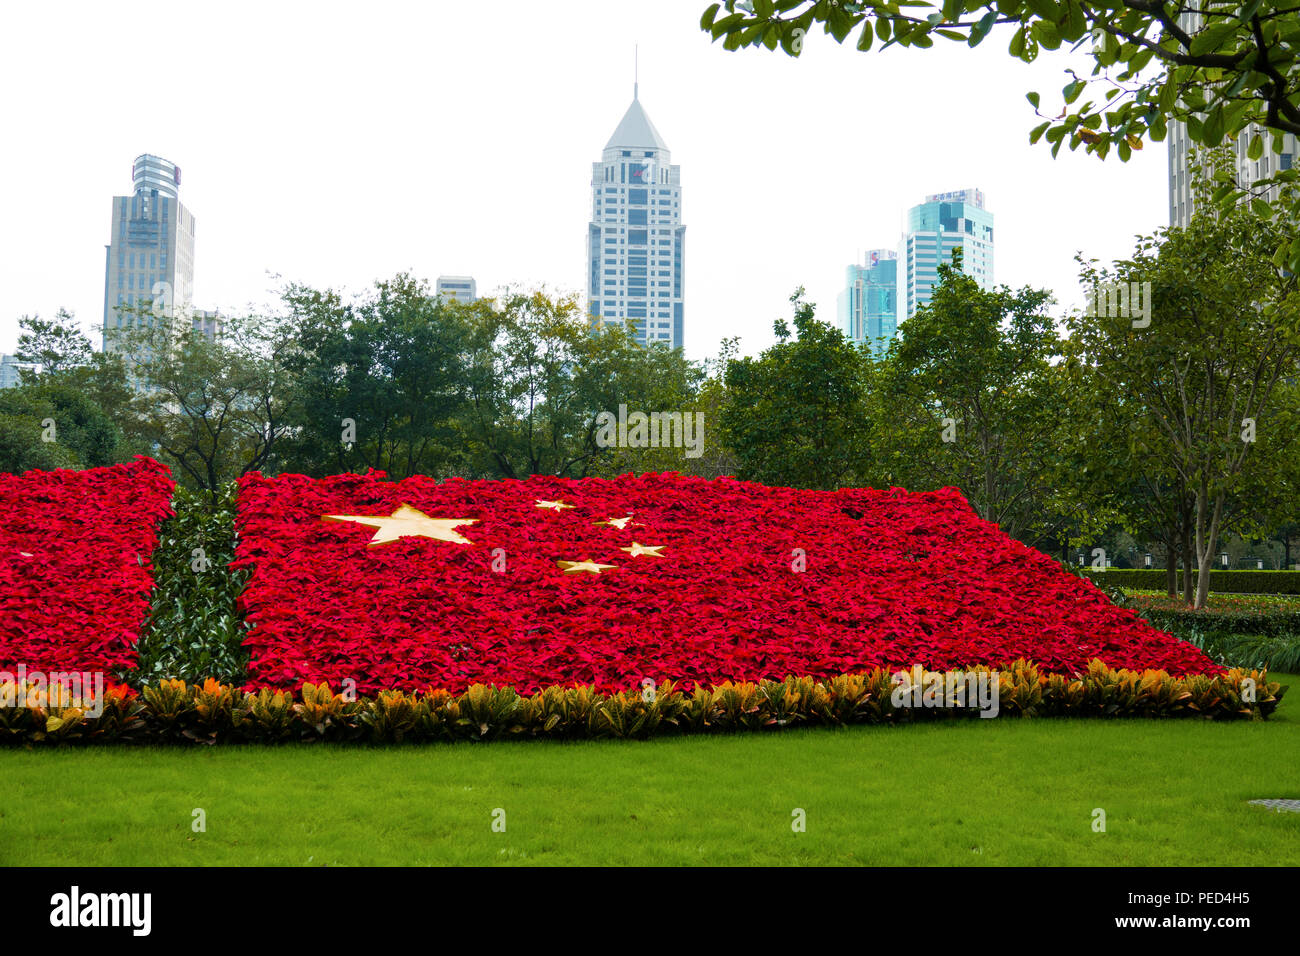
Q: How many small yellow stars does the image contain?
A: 4